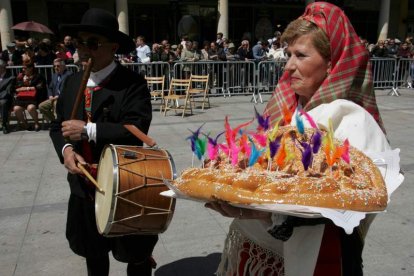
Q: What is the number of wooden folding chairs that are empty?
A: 3